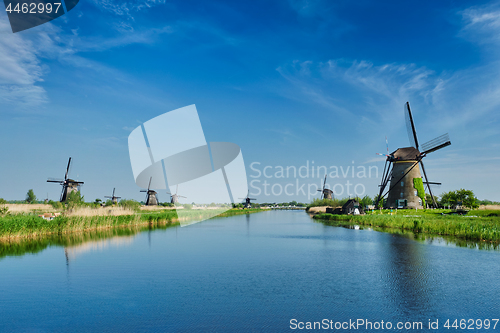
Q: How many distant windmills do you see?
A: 6